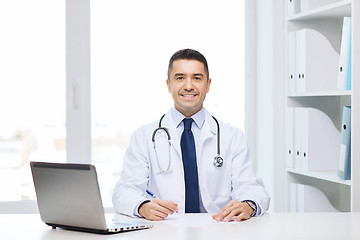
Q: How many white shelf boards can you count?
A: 3